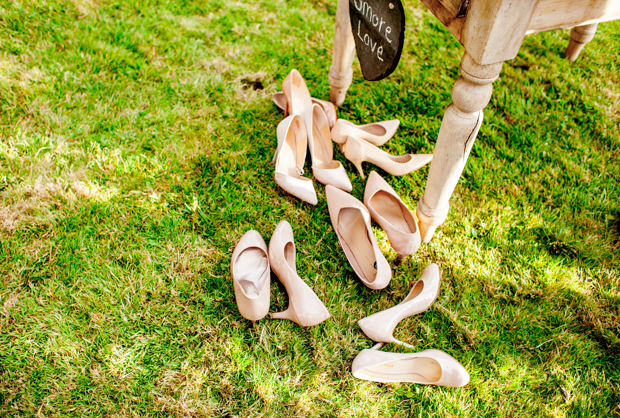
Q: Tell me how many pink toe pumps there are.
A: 12